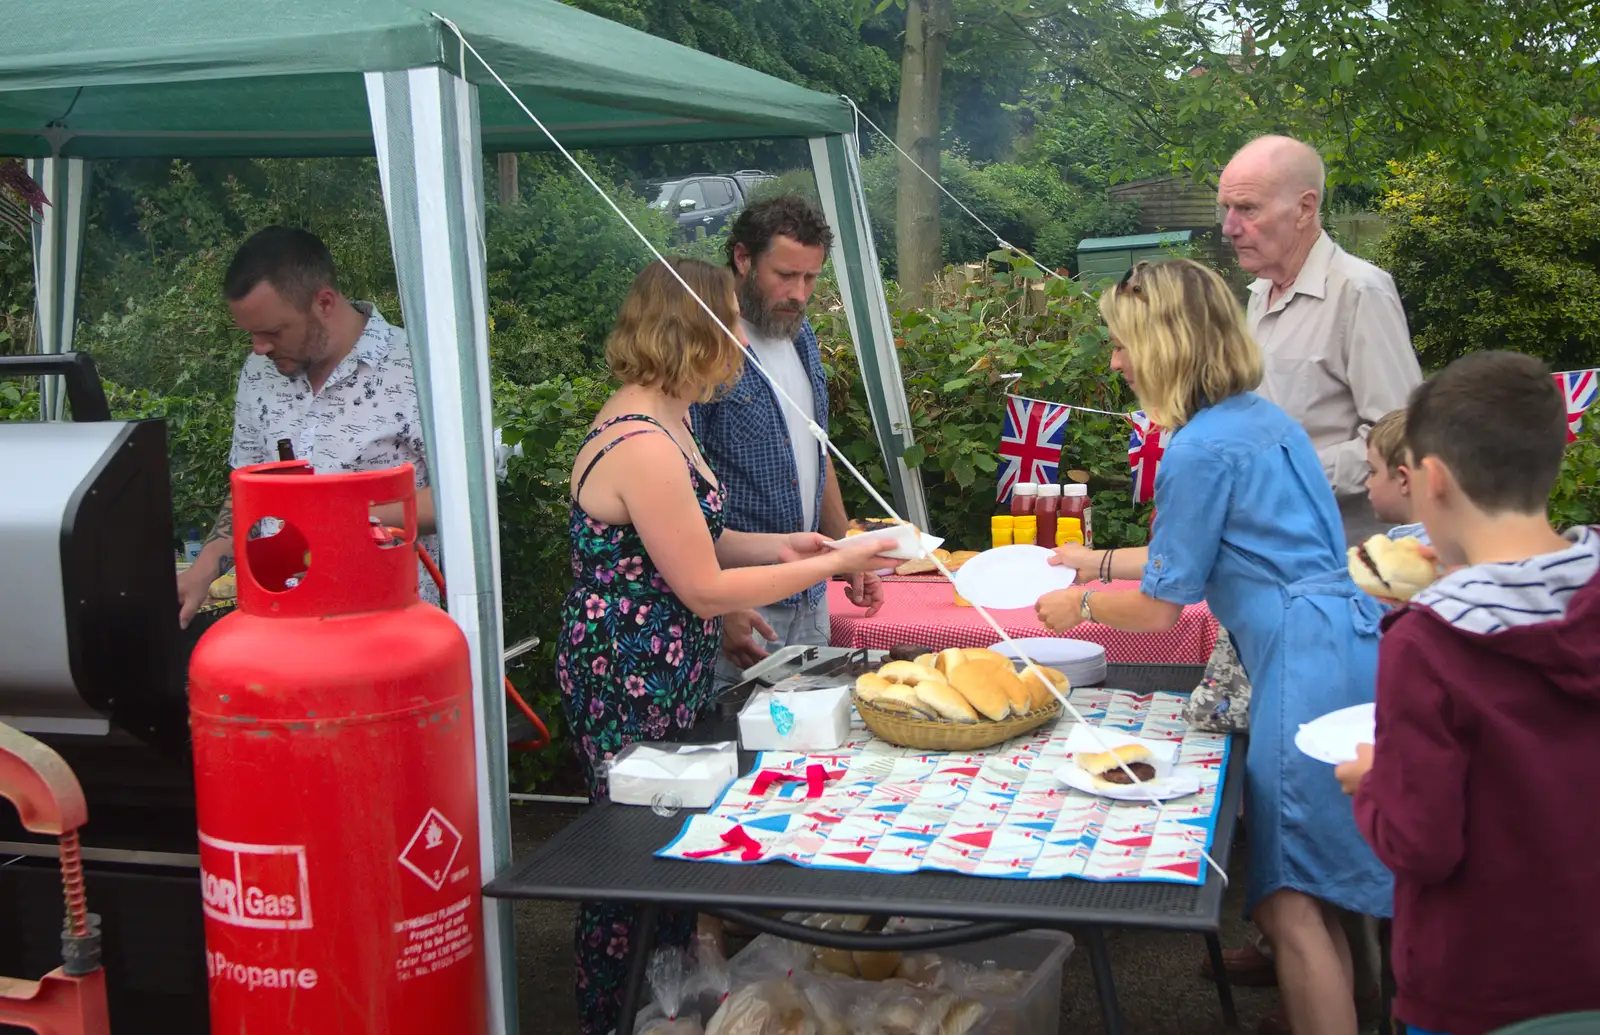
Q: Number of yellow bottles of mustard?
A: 3